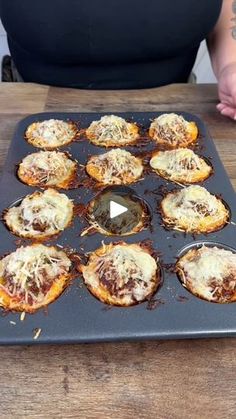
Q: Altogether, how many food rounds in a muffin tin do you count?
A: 12